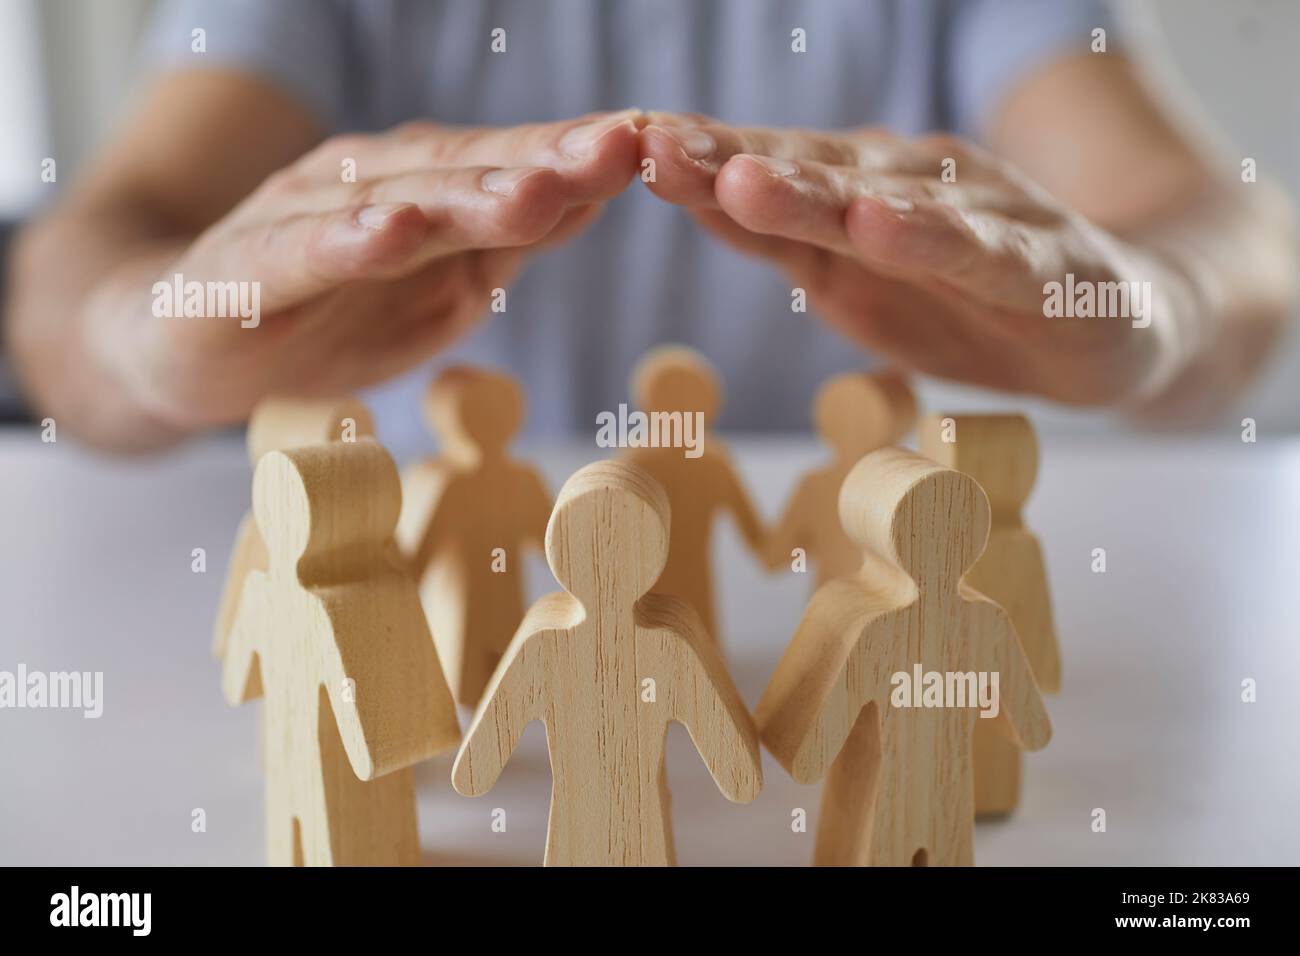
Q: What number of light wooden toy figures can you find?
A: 8